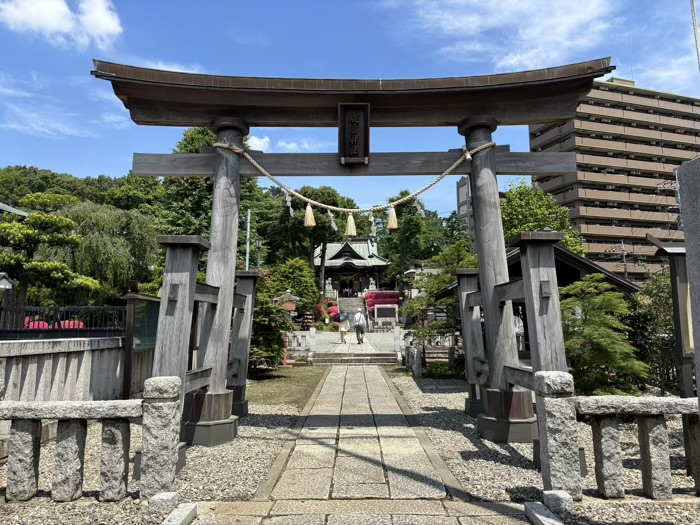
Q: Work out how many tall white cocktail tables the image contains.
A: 0